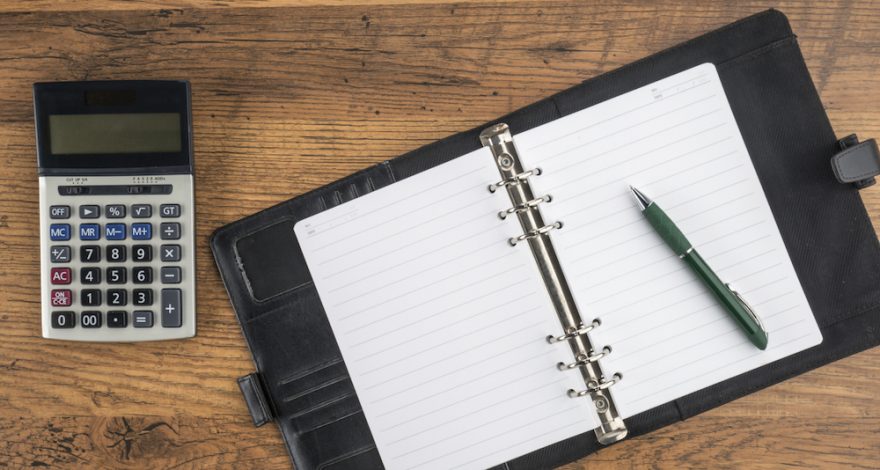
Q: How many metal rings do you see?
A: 6